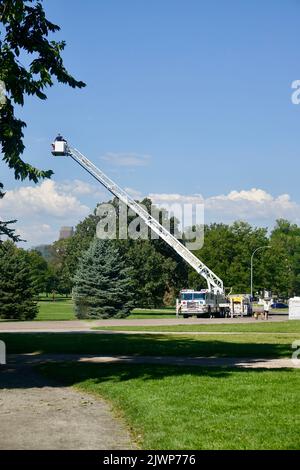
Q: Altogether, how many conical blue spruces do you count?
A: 1